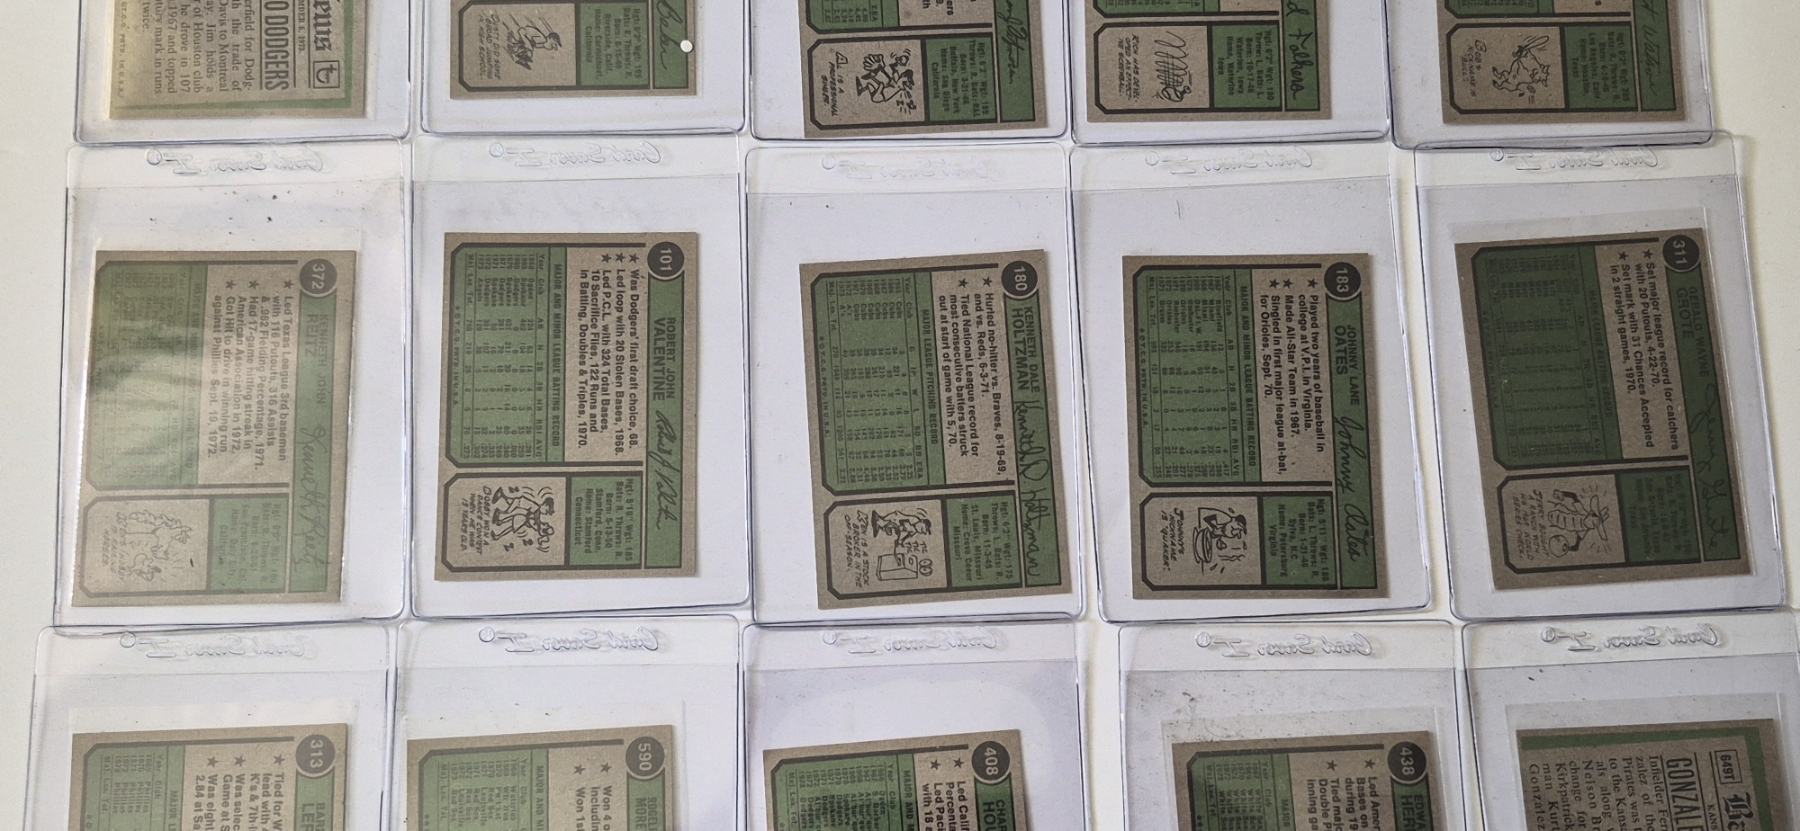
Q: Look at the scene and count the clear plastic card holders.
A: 15